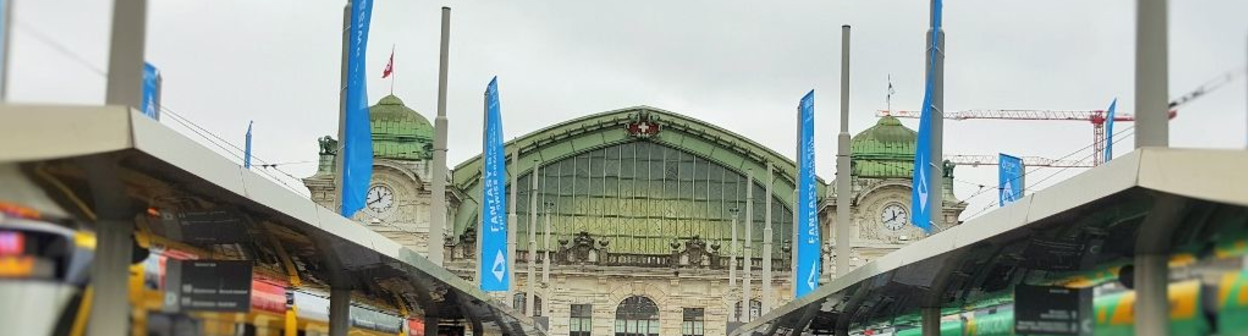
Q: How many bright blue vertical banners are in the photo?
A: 8